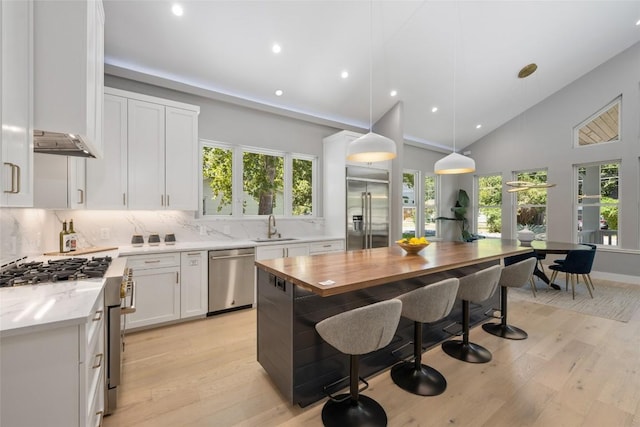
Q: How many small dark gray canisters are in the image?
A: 3